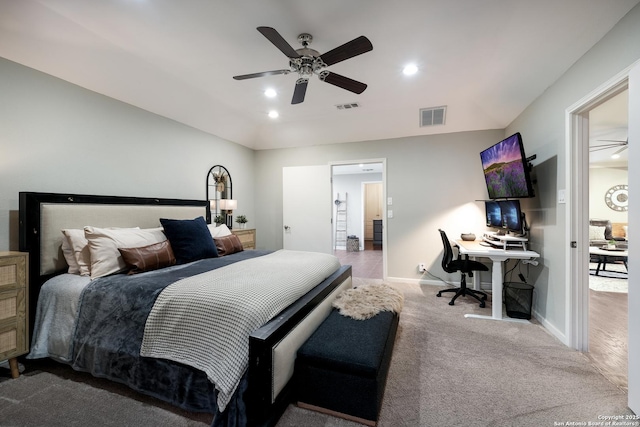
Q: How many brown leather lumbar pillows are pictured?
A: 2